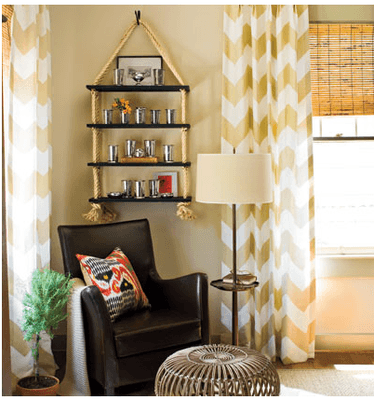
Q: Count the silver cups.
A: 14